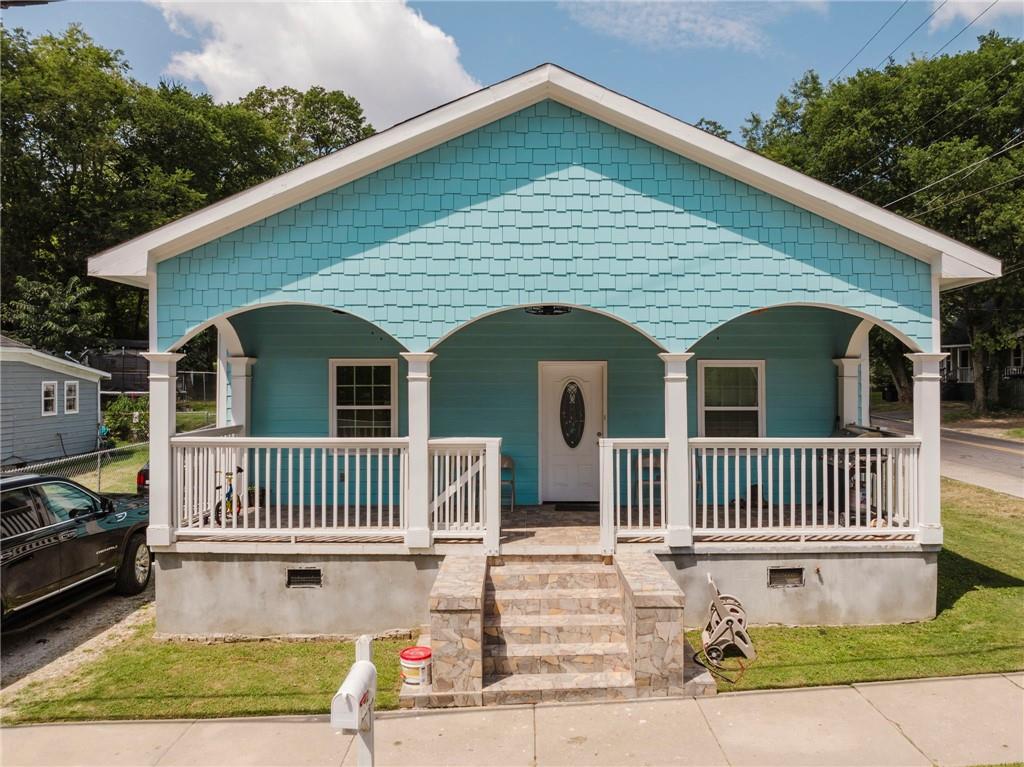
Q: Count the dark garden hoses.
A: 1